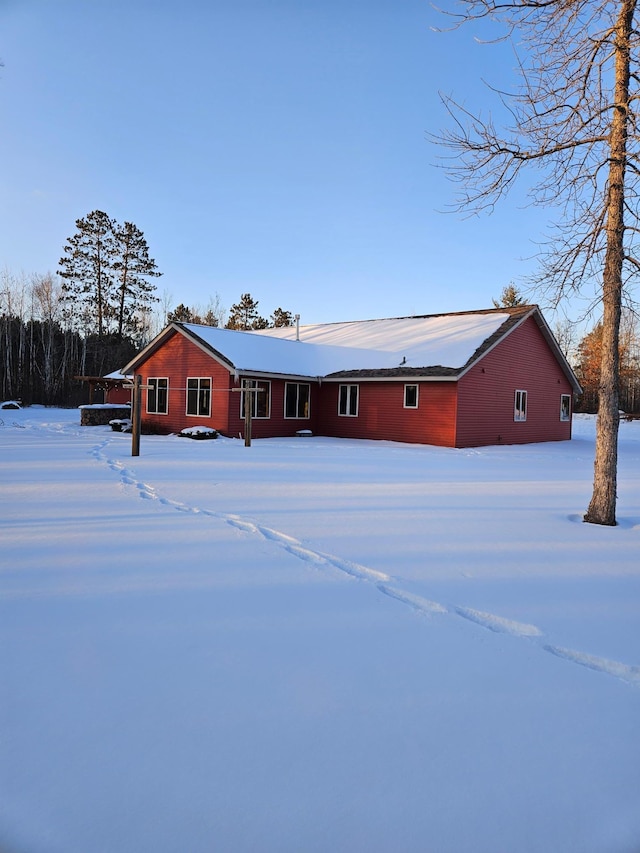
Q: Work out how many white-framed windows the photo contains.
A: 8